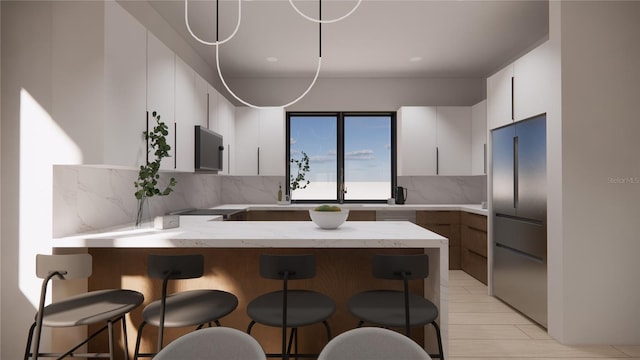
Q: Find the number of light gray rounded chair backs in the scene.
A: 2